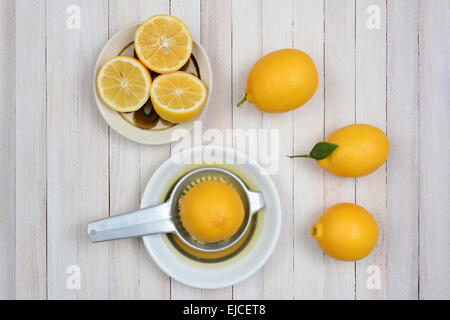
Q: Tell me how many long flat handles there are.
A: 1